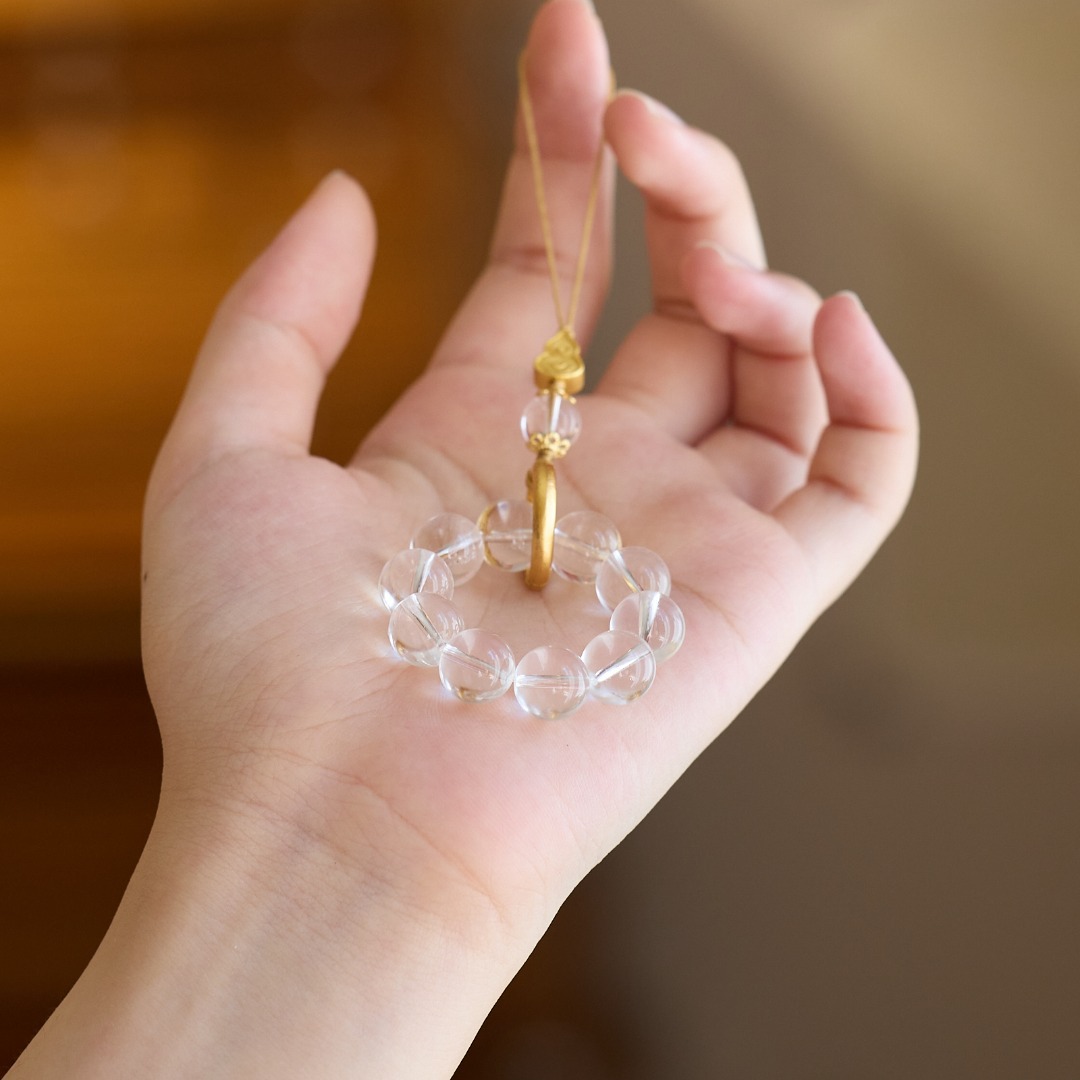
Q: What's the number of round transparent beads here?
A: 11